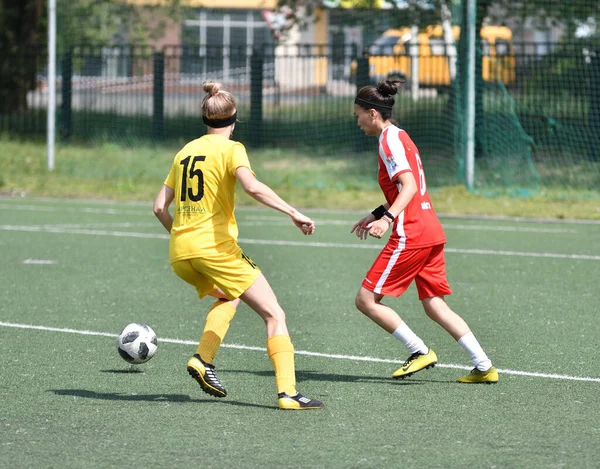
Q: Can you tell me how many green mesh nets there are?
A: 1